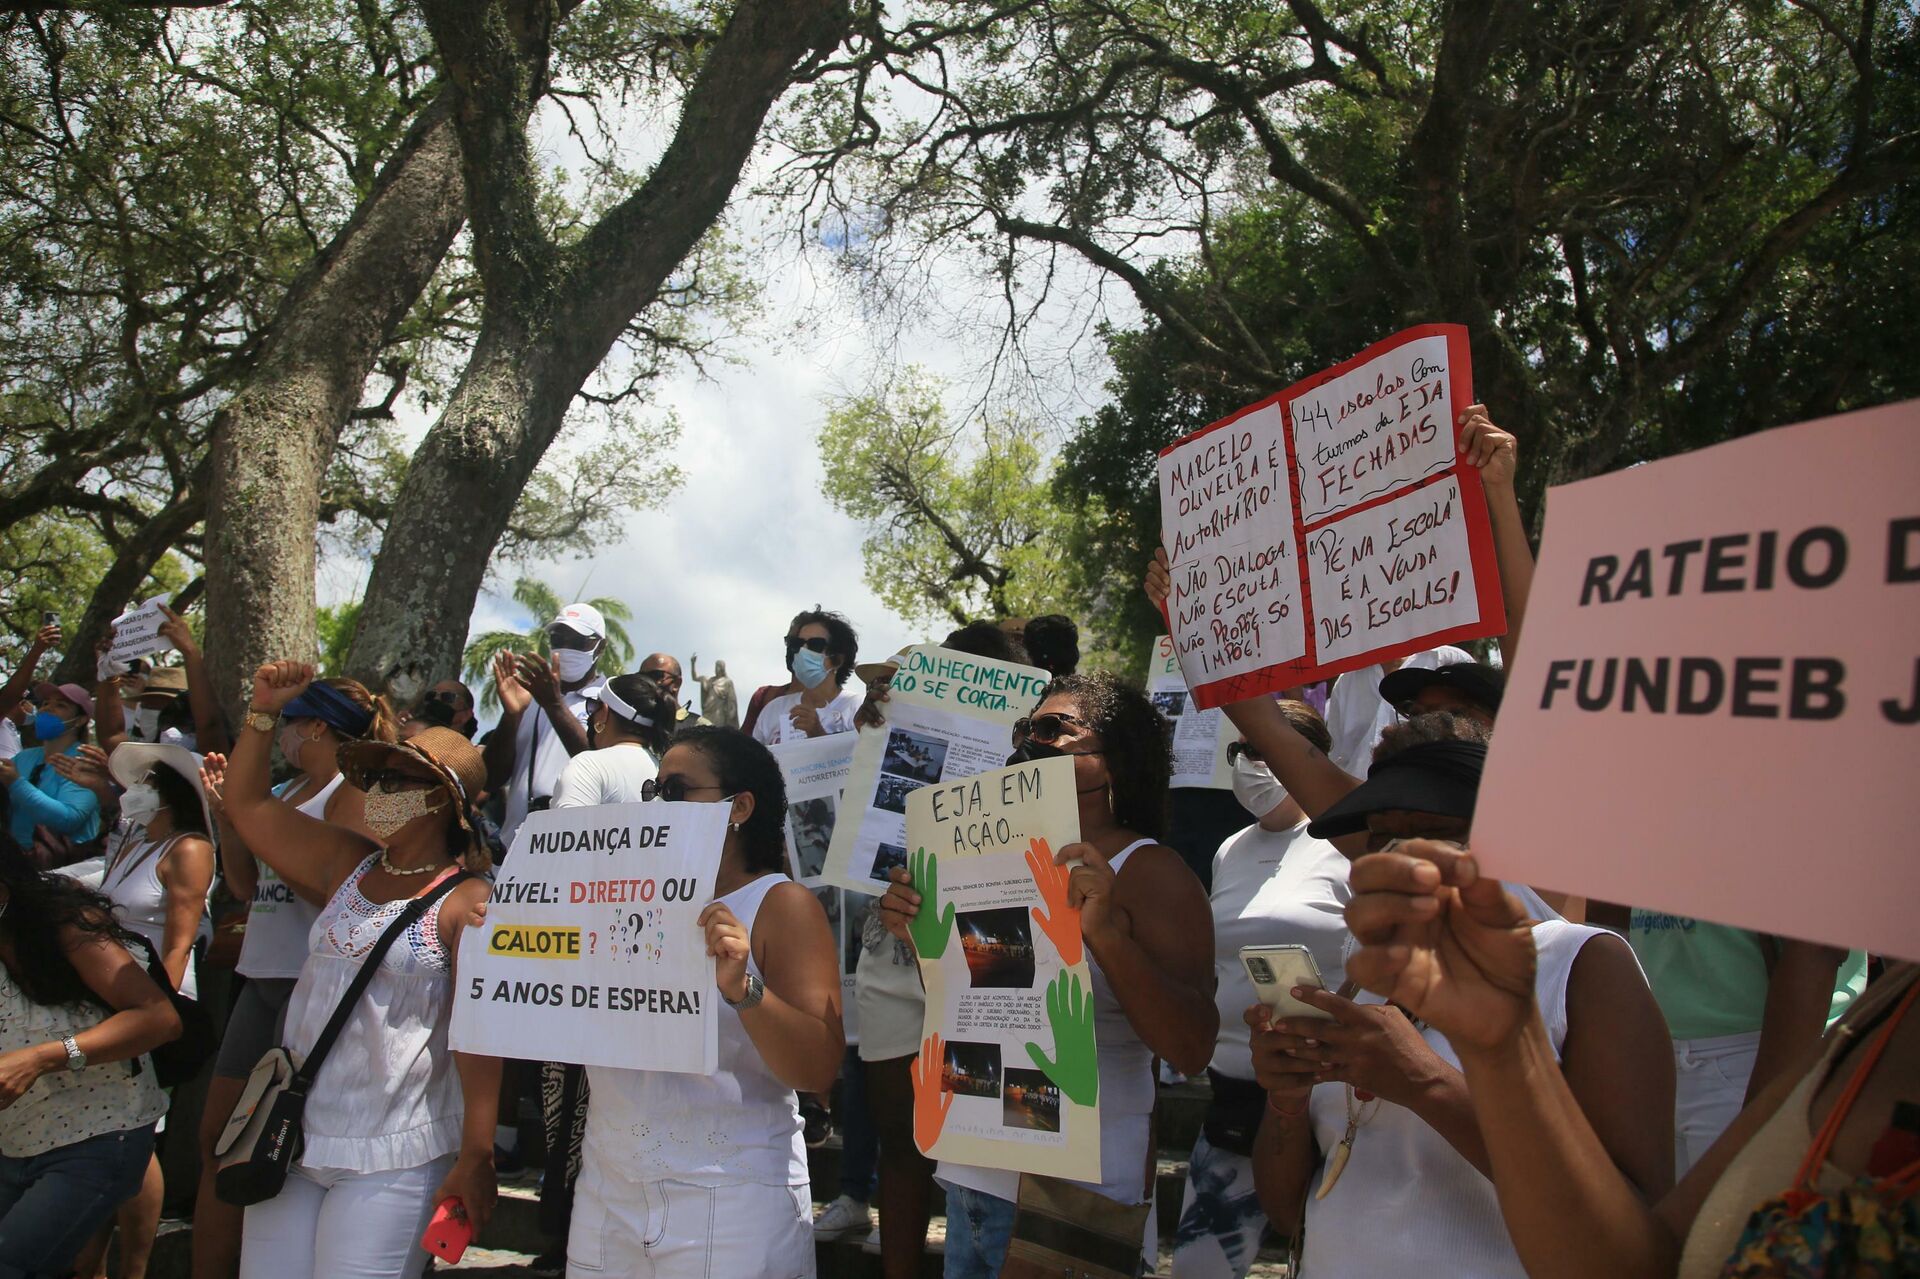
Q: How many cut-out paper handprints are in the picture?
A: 4